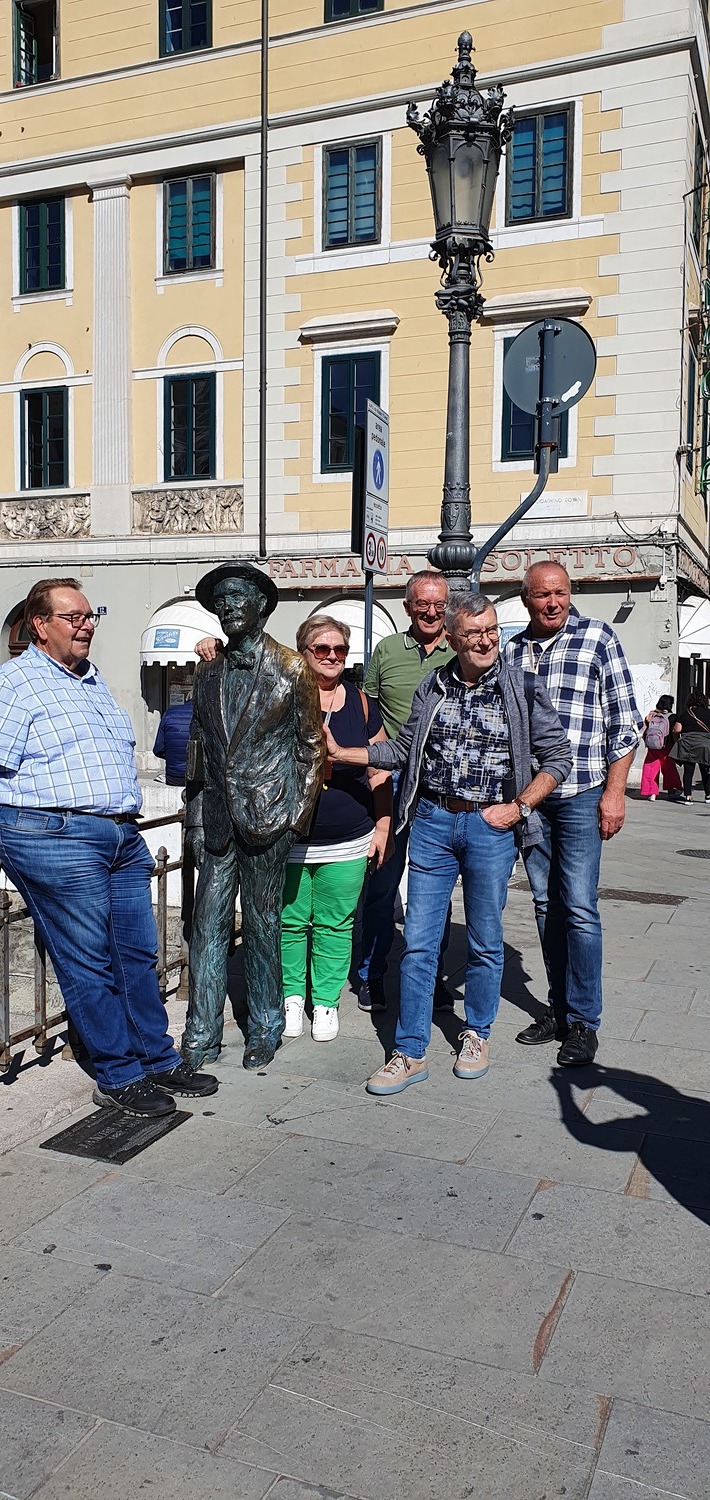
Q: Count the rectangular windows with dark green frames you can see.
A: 11